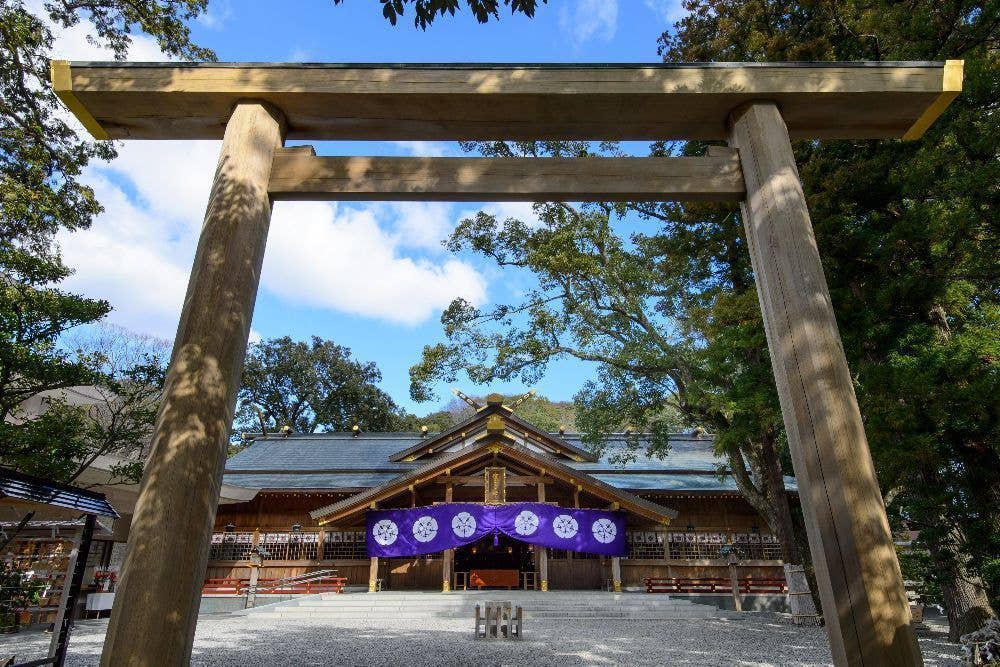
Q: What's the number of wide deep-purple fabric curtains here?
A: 1